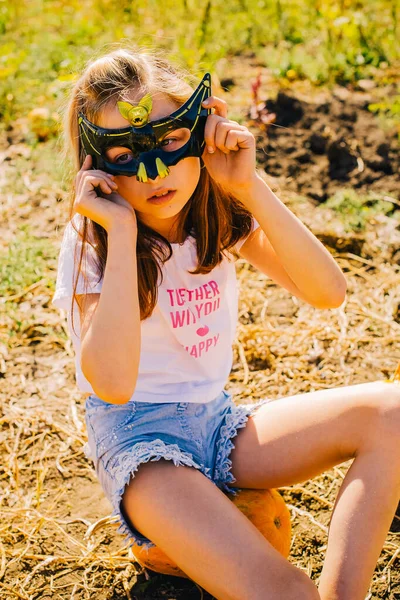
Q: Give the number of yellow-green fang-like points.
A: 2